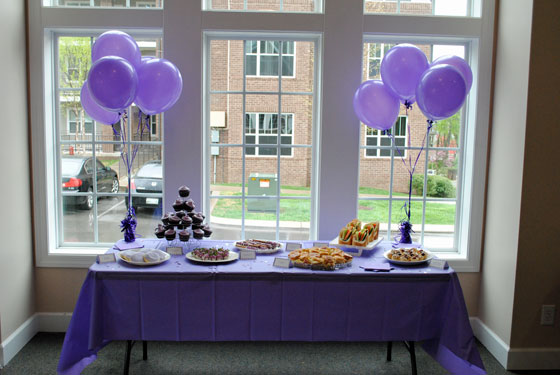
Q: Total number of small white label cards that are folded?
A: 7